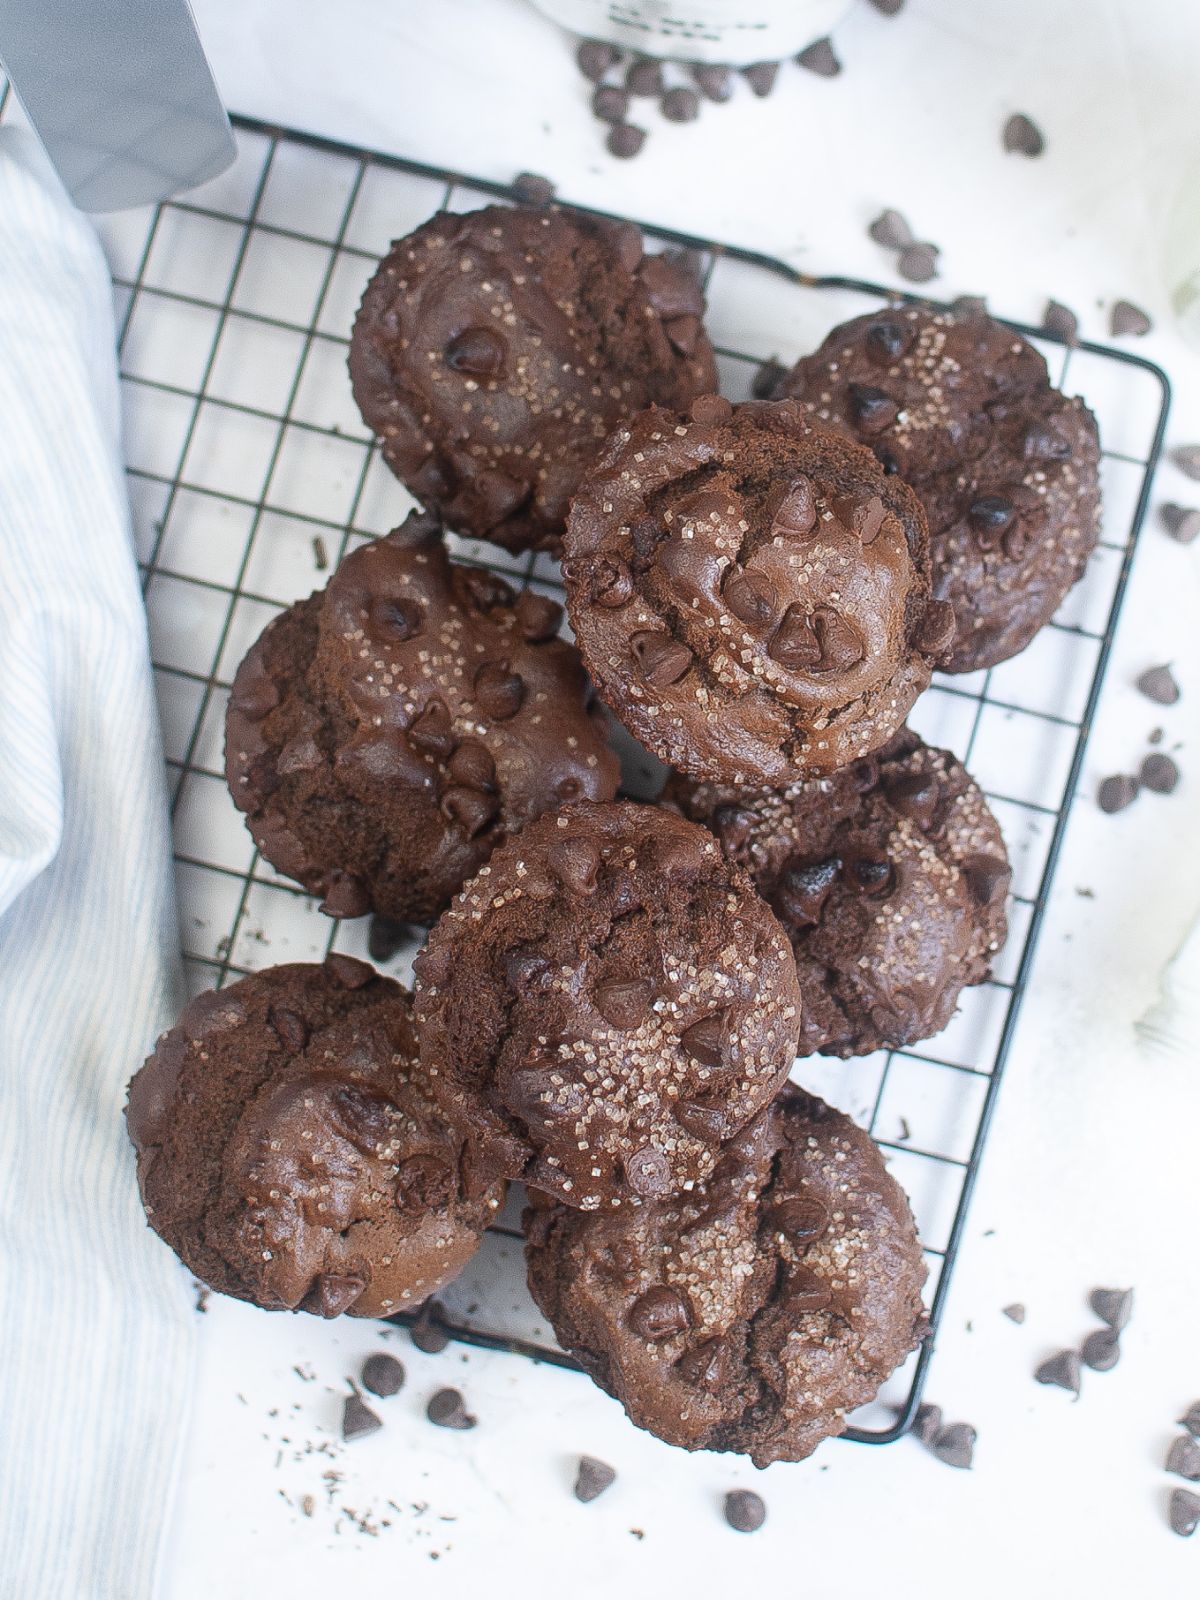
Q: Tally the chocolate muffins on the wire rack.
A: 8